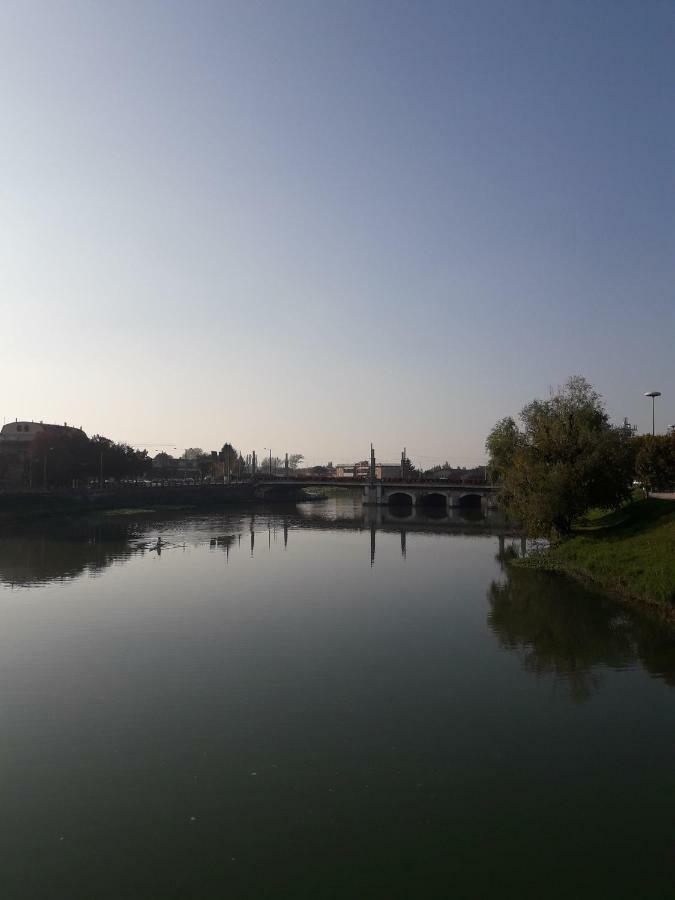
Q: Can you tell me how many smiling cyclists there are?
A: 0